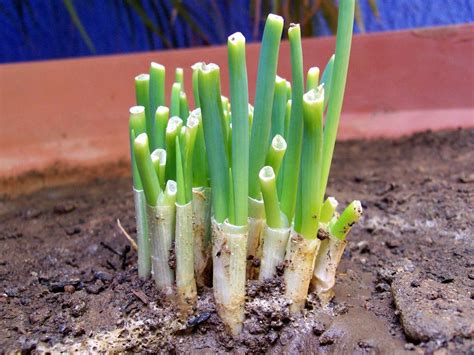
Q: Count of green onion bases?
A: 9